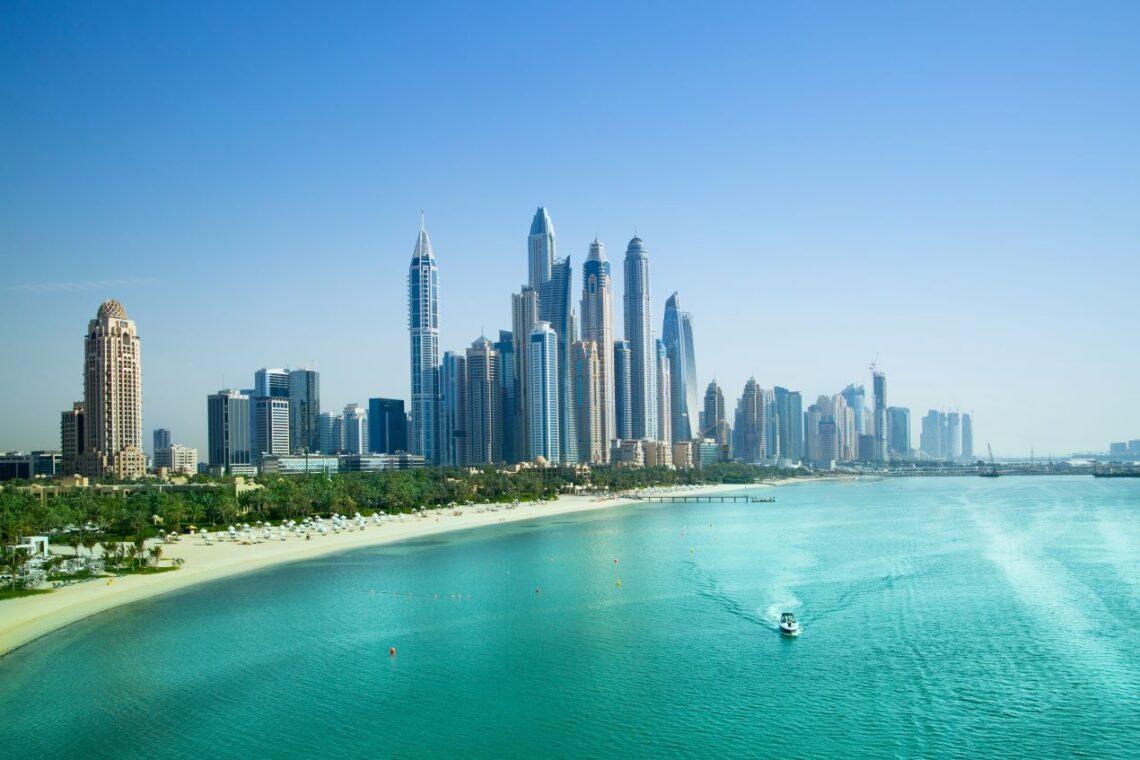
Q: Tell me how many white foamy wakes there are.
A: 1